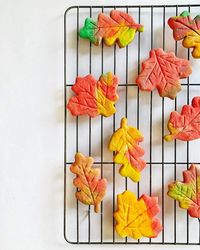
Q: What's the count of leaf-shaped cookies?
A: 9